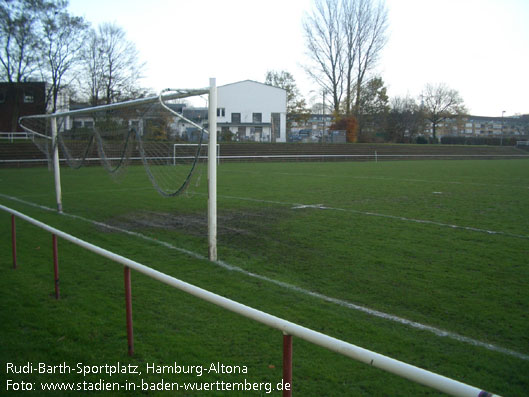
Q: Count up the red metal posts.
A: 4